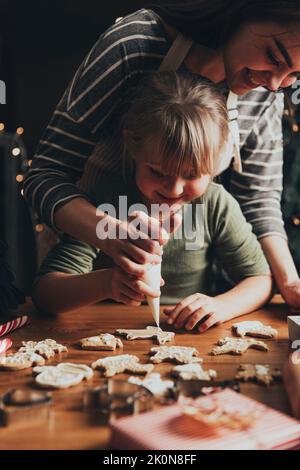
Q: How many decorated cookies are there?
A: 12